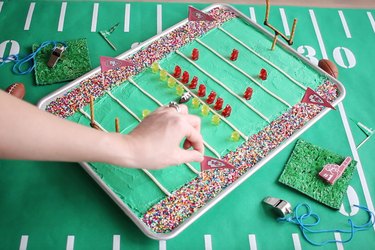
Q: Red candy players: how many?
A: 11